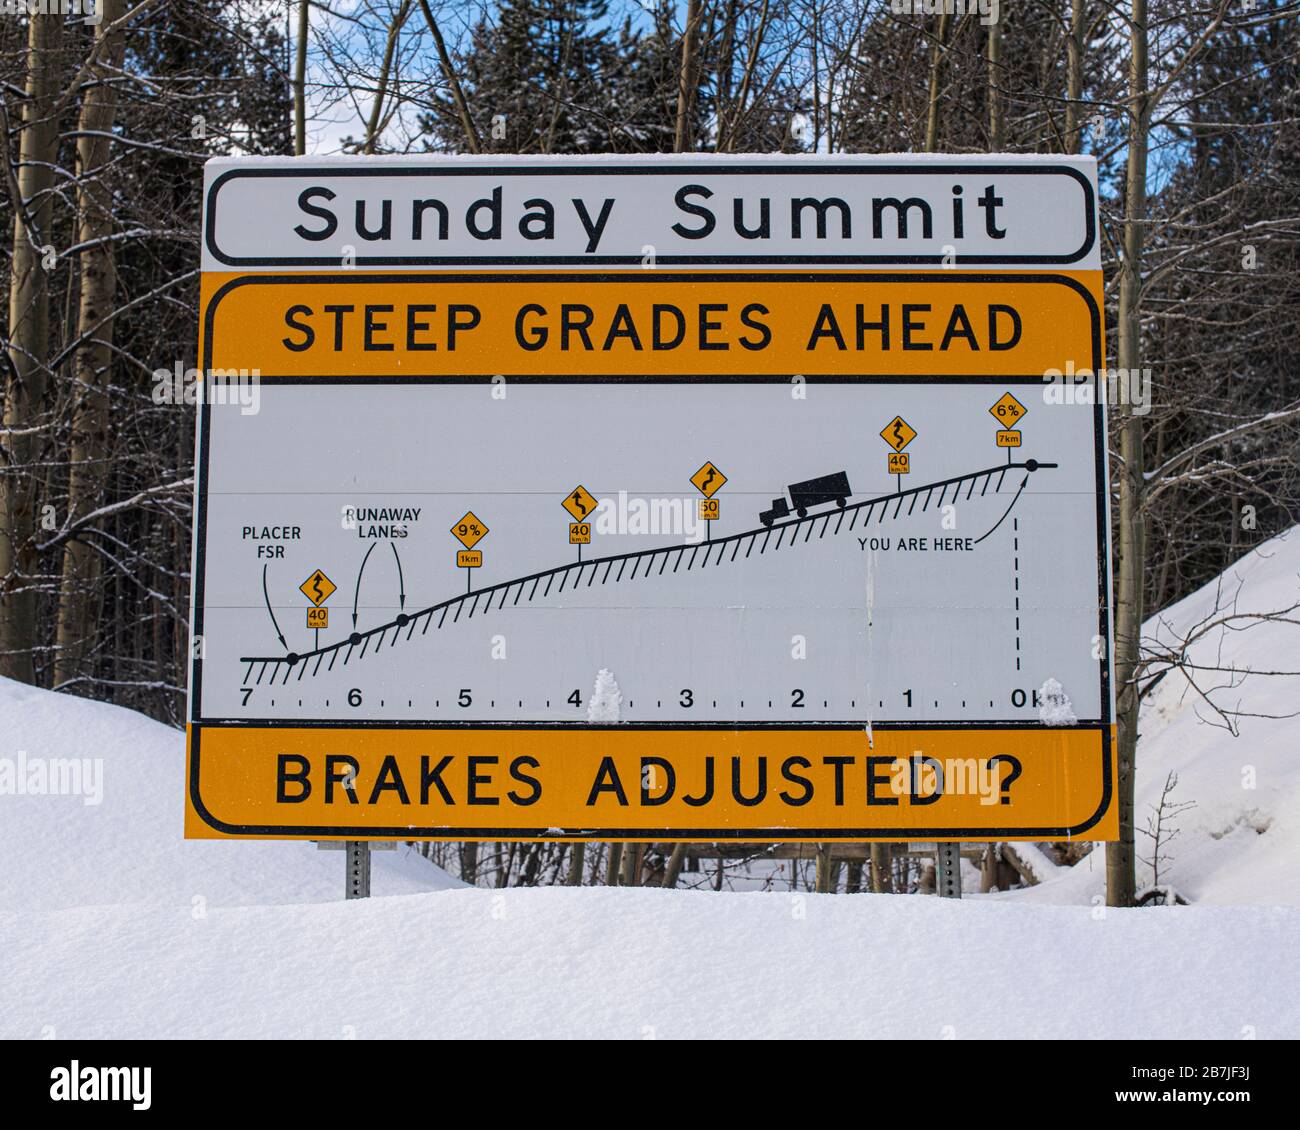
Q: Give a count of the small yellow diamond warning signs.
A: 6